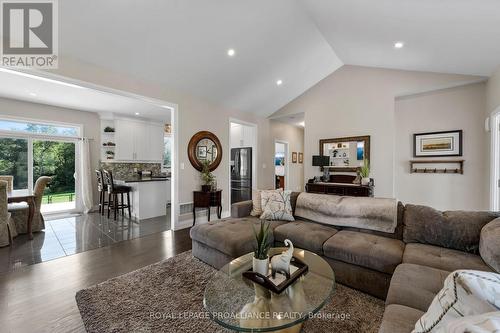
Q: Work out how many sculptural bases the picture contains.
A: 1